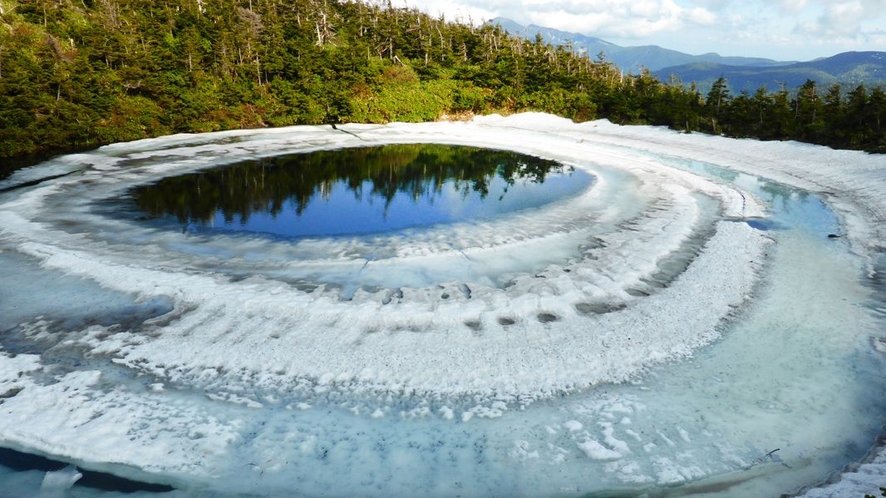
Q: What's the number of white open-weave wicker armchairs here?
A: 0